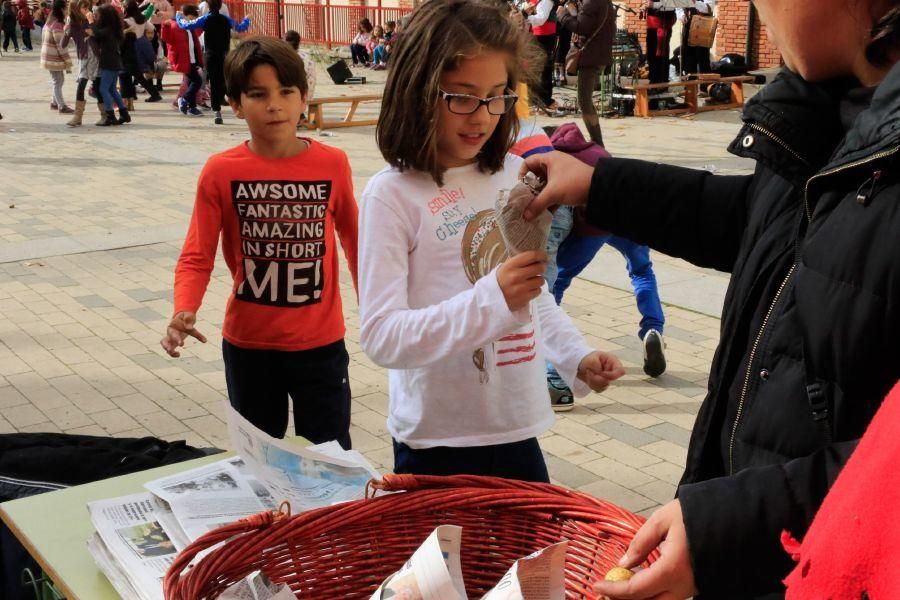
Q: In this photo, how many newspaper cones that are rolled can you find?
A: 4